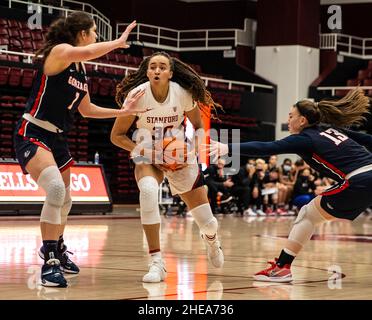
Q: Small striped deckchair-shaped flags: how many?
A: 0